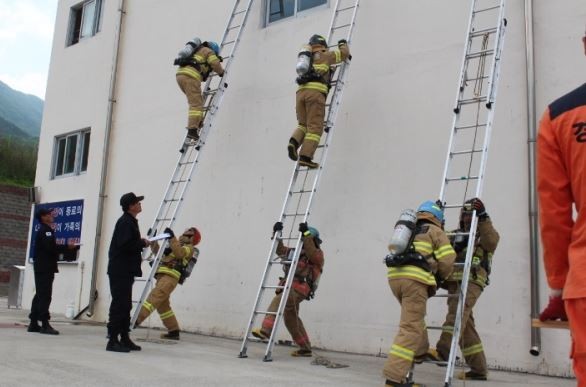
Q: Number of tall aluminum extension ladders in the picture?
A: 3